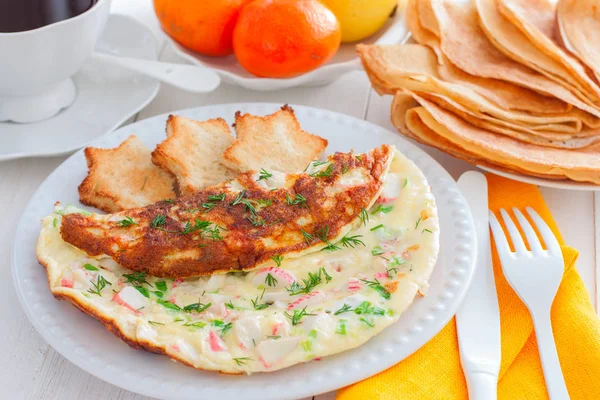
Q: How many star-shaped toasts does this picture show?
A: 3